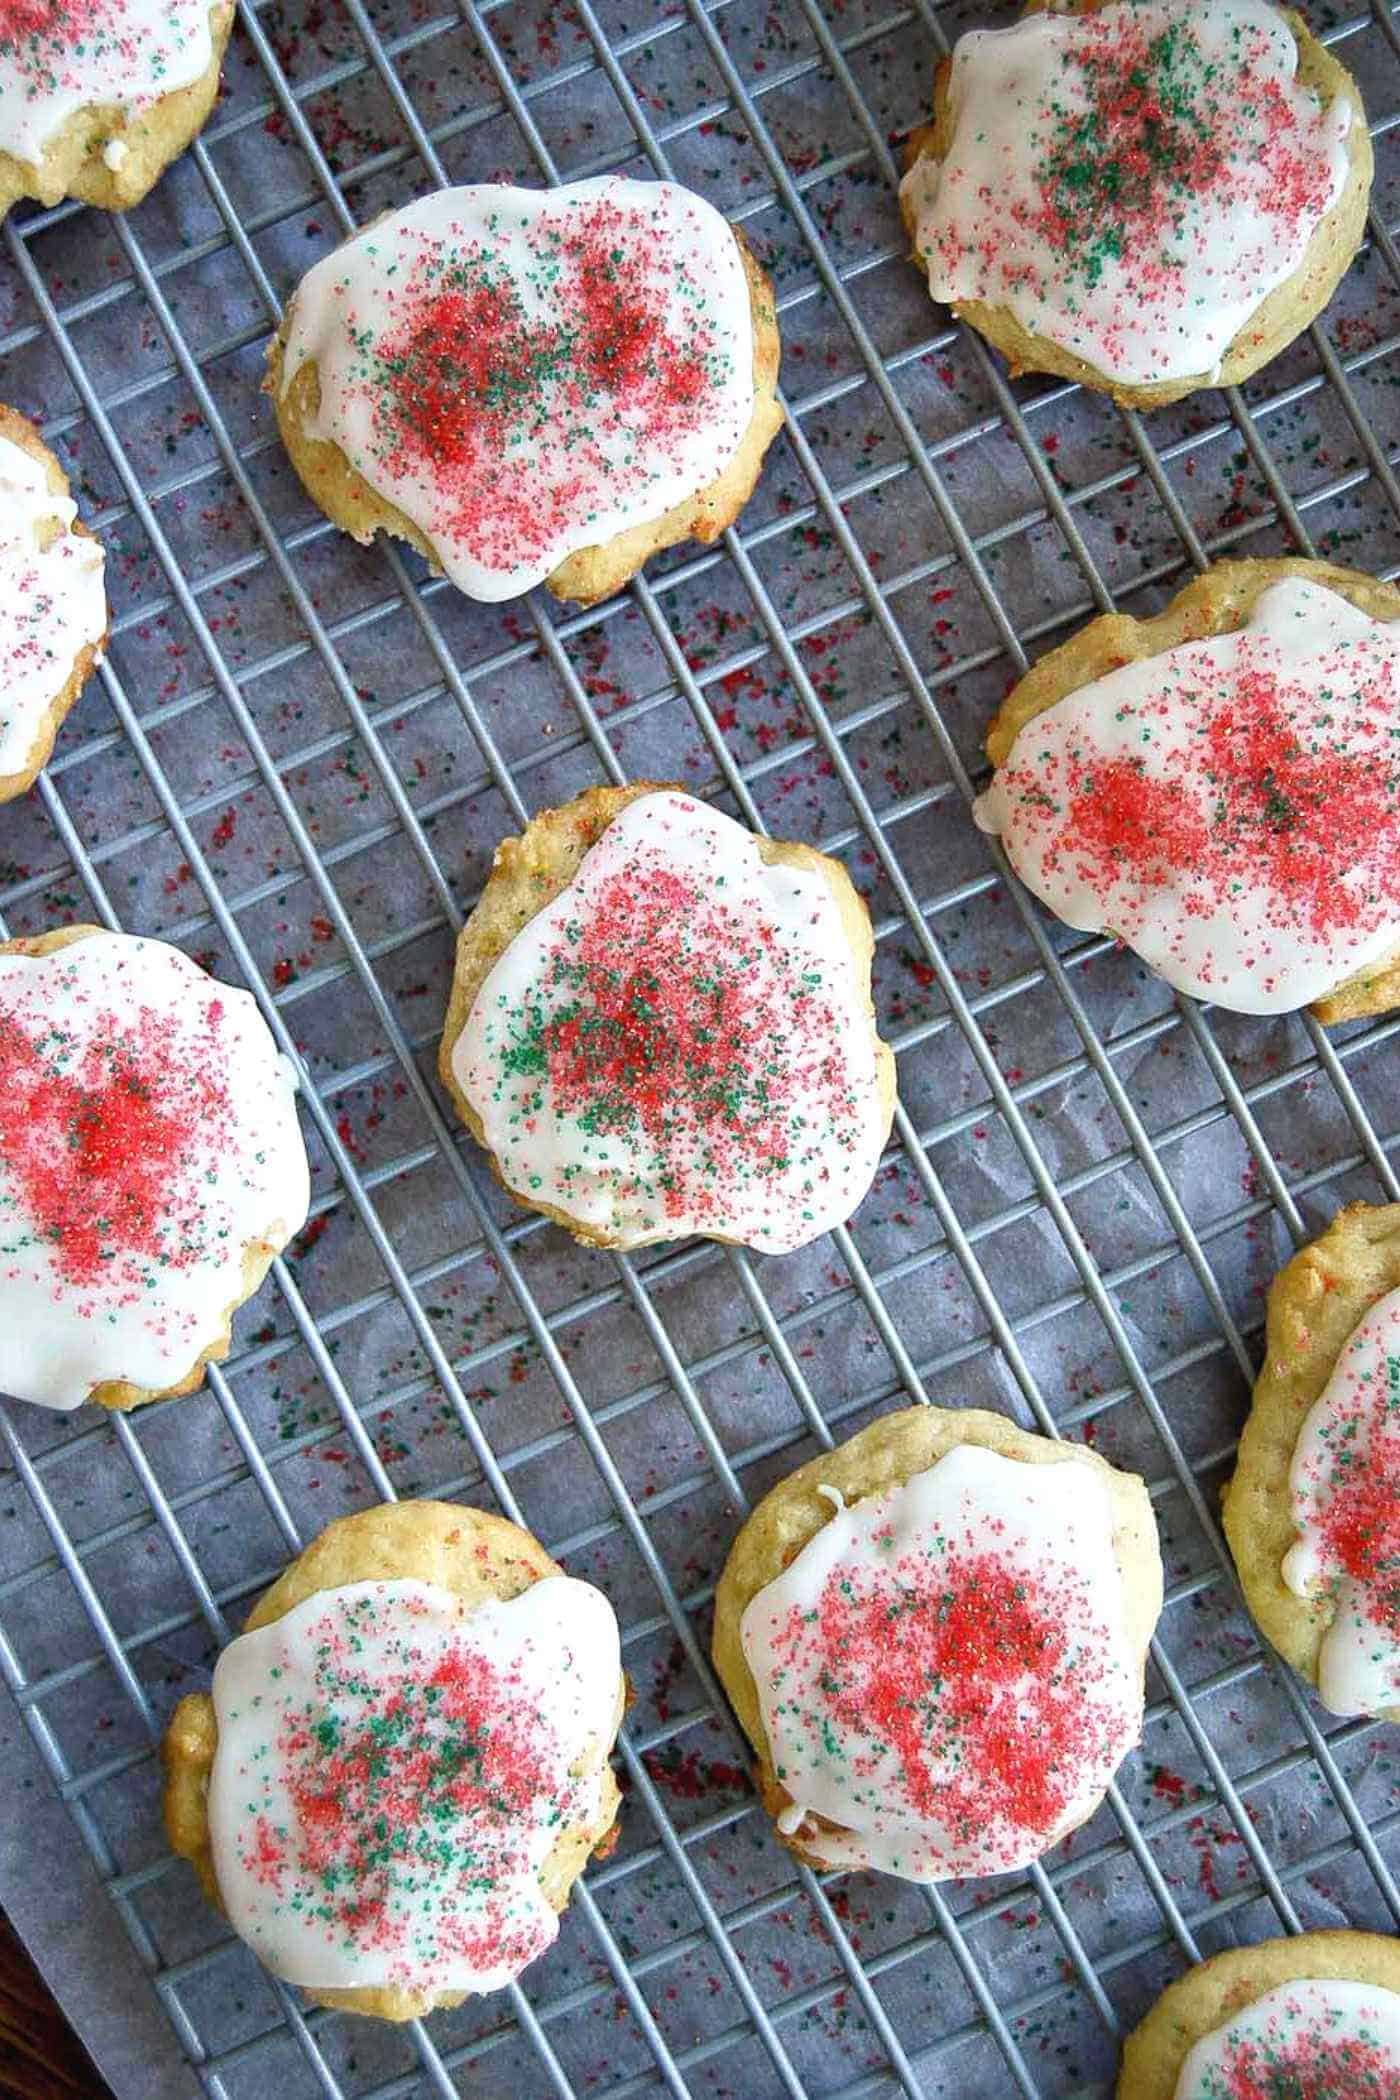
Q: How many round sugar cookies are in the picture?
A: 11